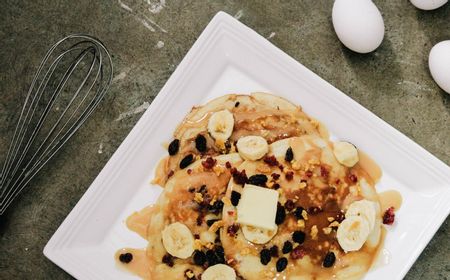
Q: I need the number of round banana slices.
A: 8